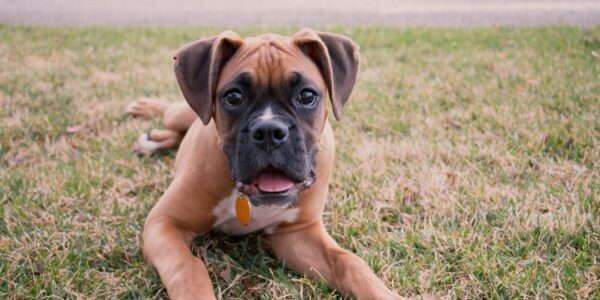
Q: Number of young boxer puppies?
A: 1